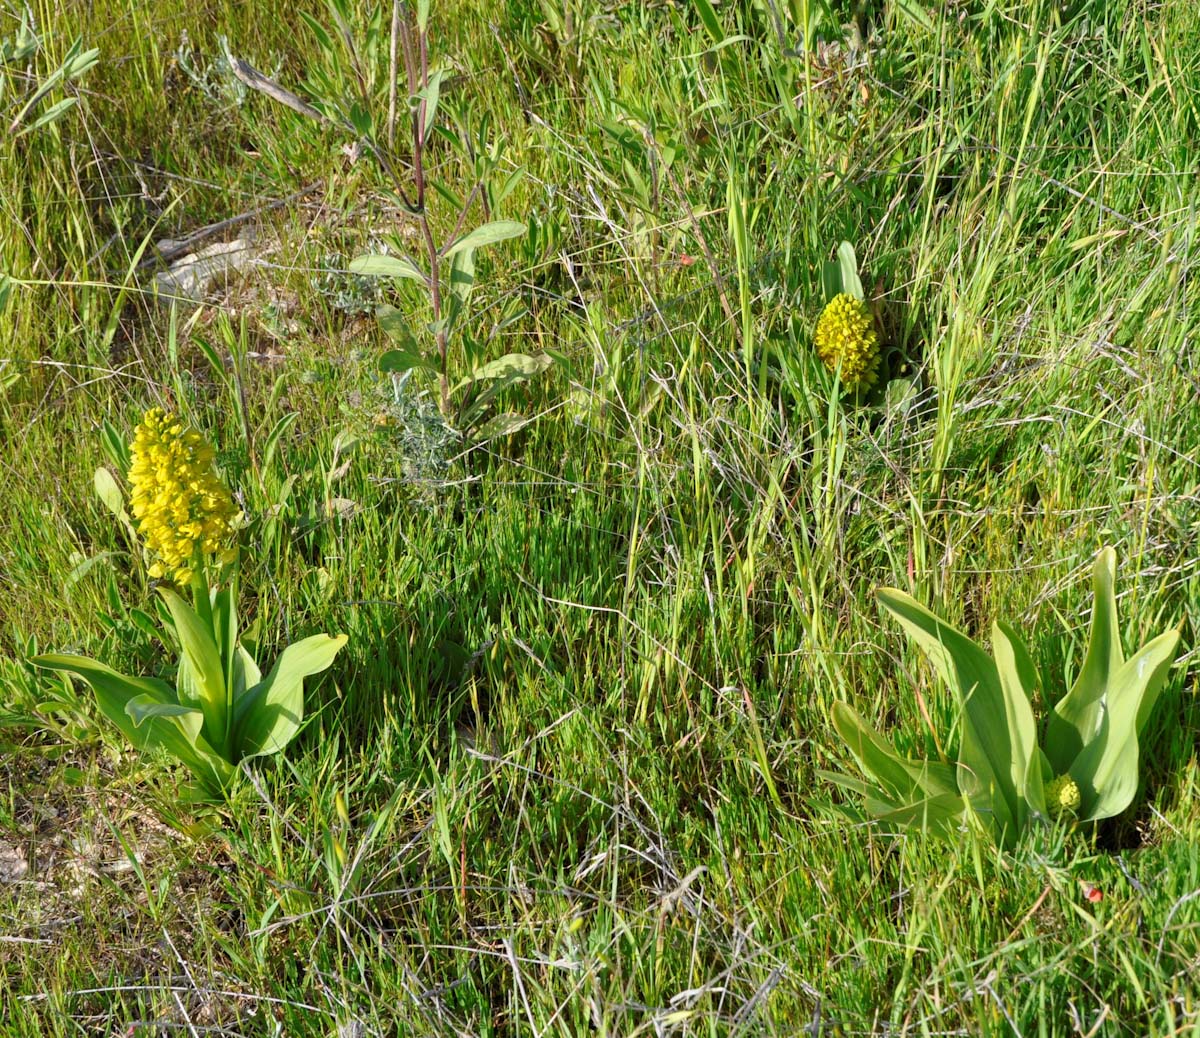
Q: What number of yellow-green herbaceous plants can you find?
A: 3